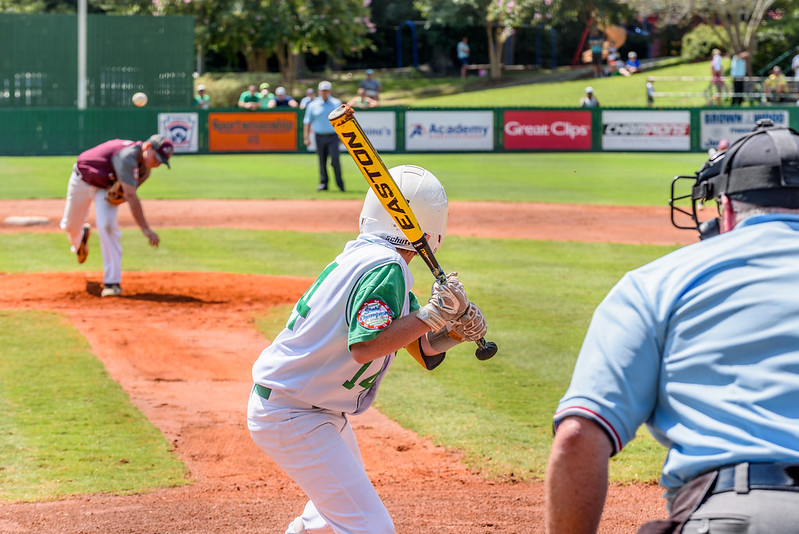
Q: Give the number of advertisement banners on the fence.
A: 7